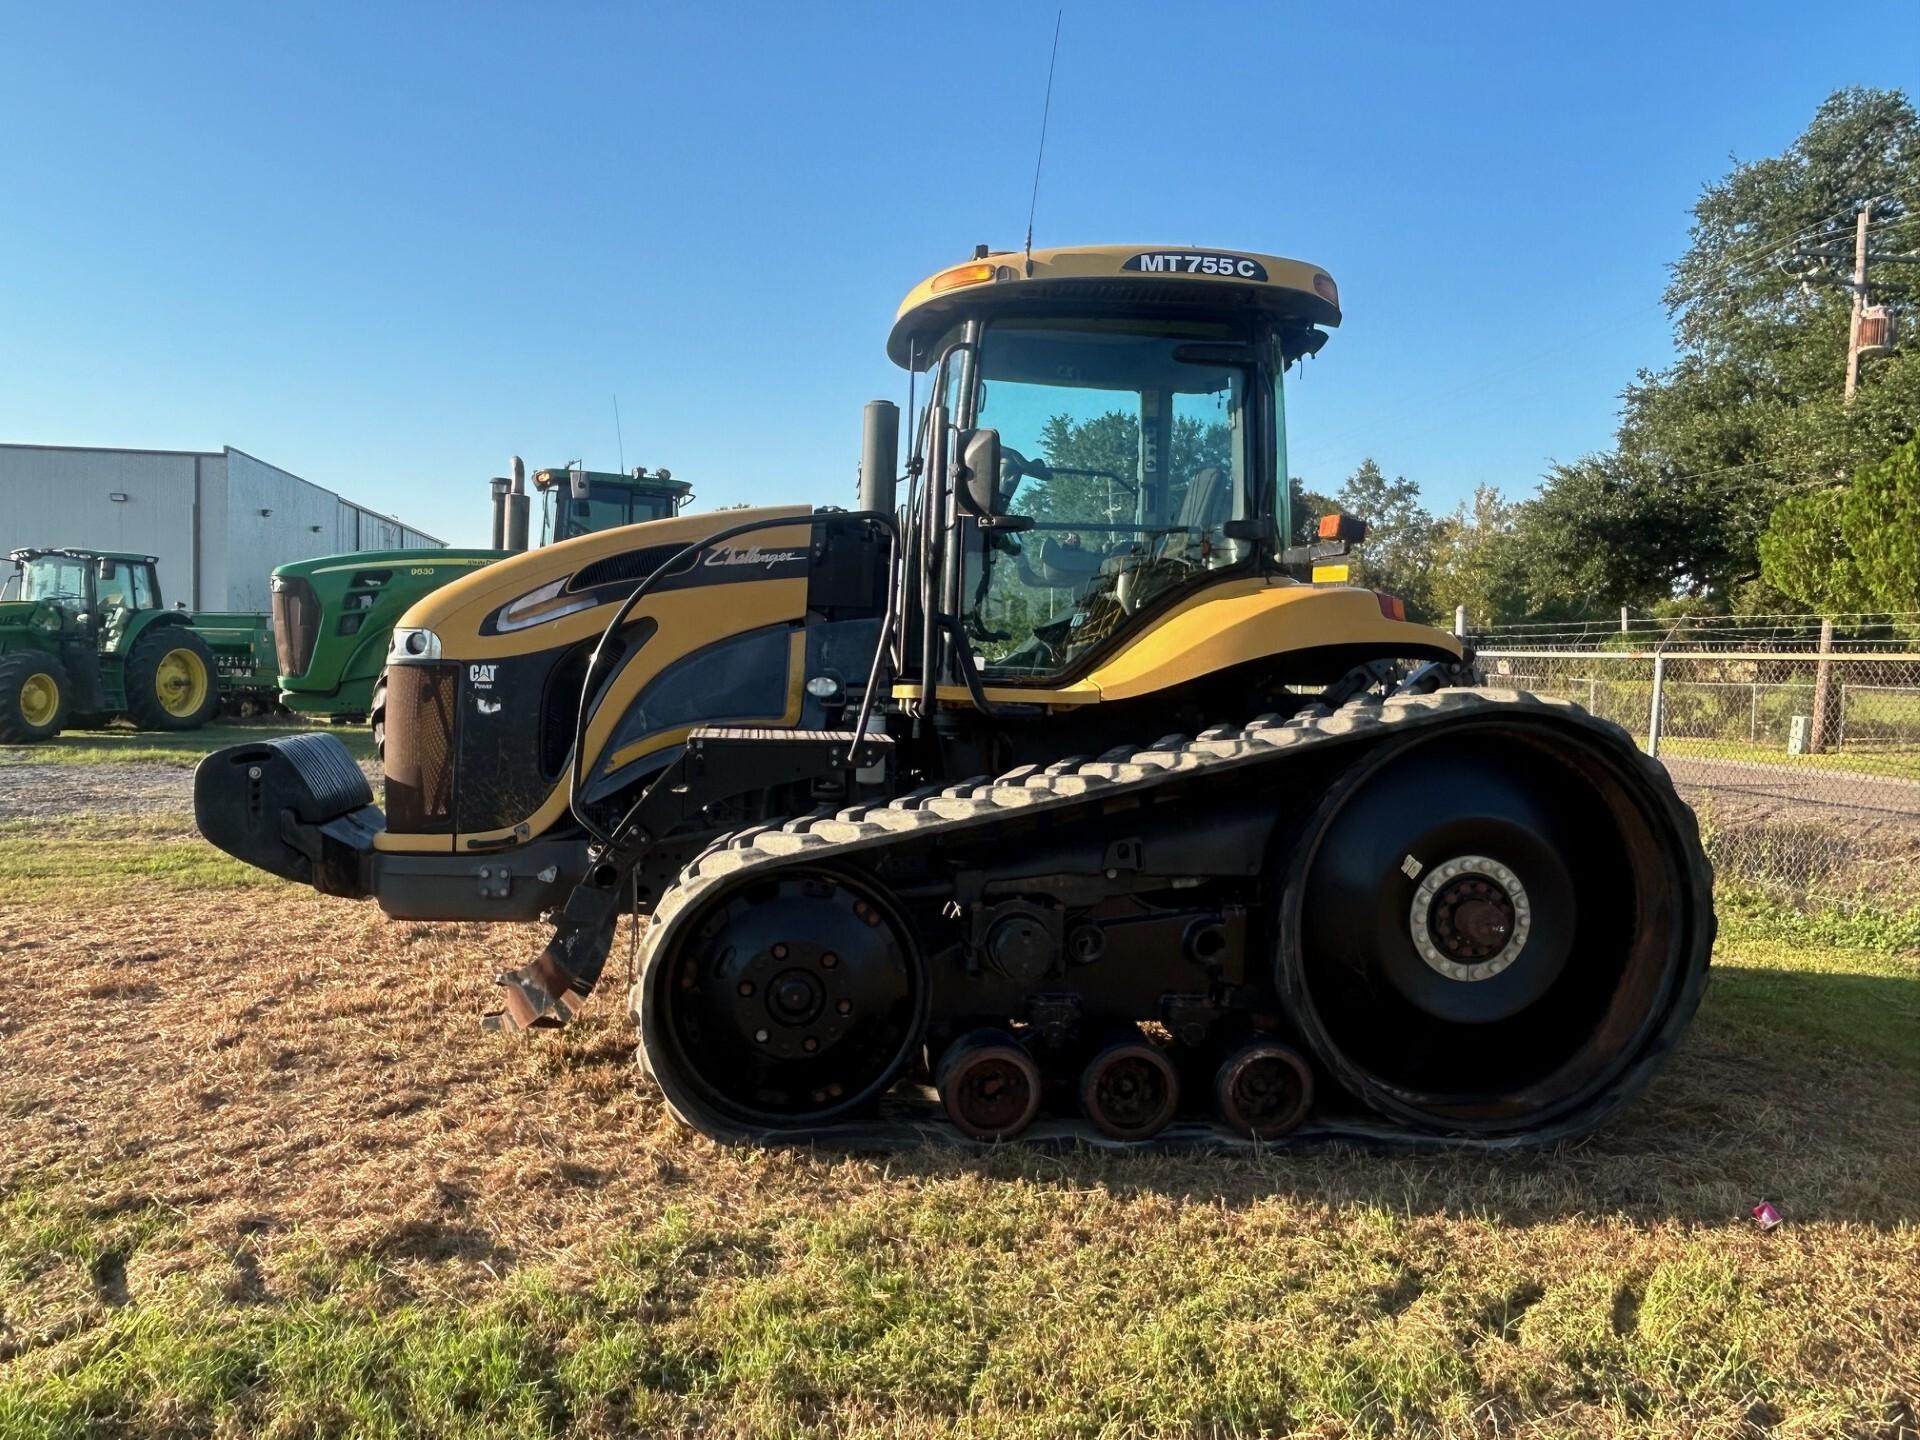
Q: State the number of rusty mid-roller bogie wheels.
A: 3